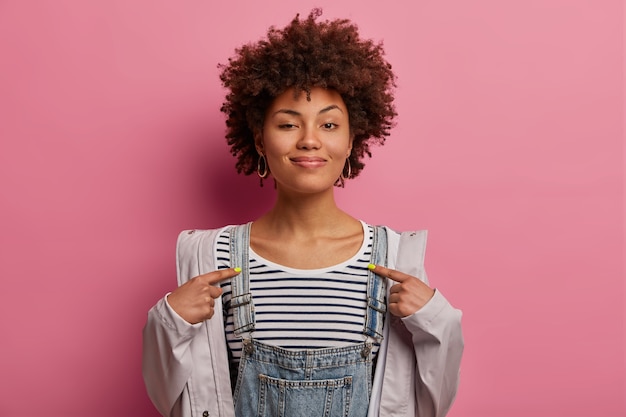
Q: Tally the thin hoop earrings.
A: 2